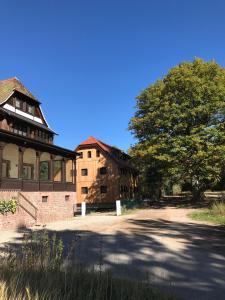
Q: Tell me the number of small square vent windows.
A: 2